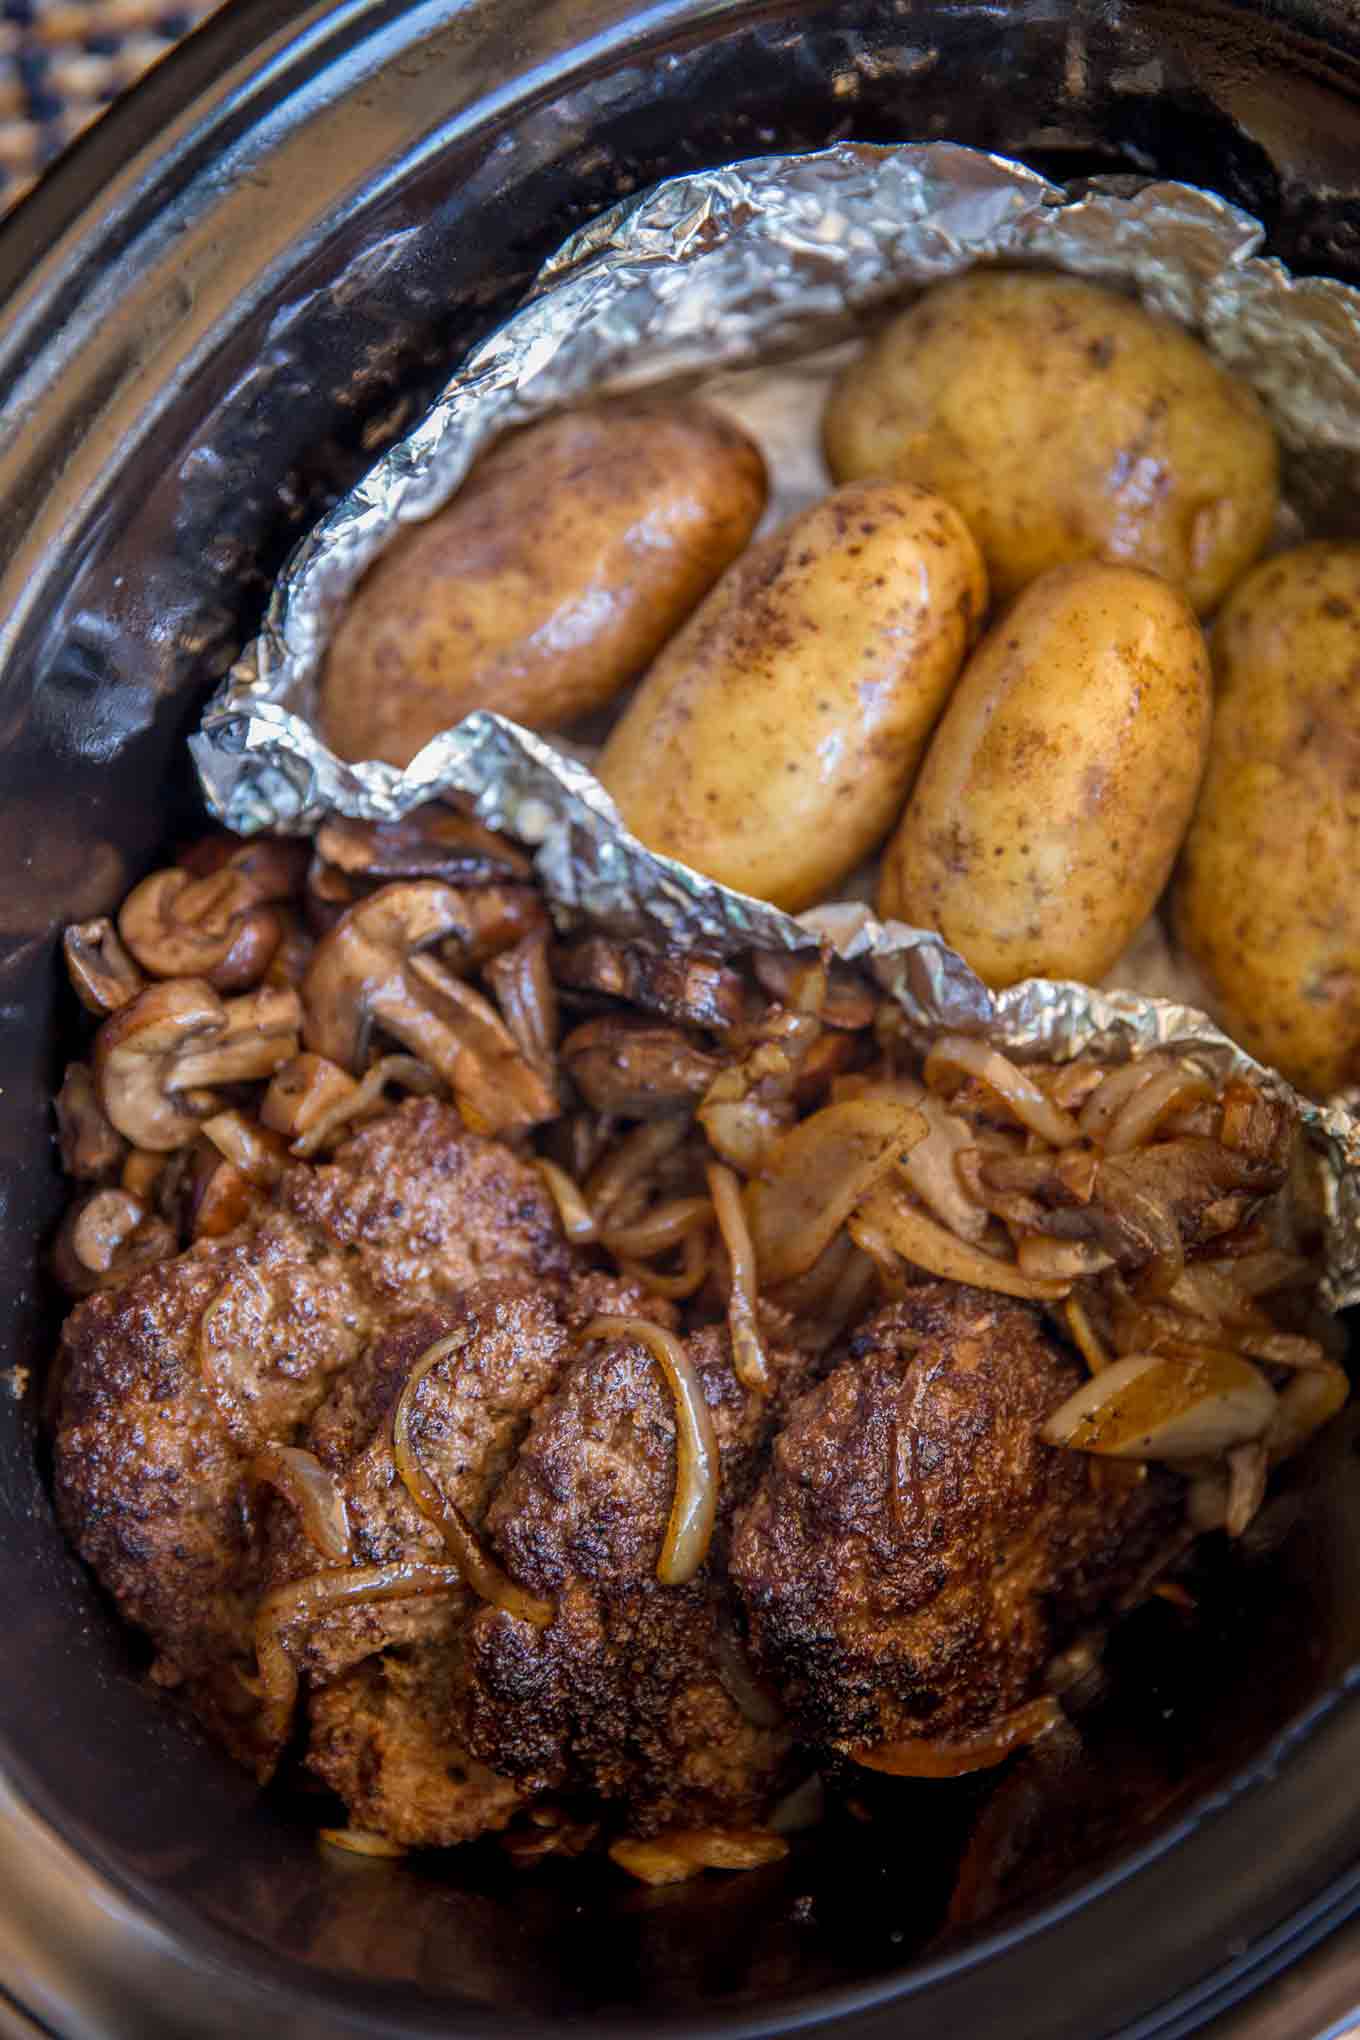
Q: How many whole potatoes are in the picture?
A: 5